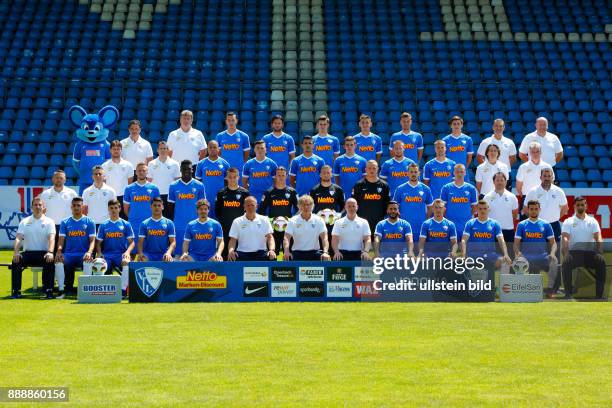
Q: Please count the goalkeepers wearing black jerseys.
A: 4